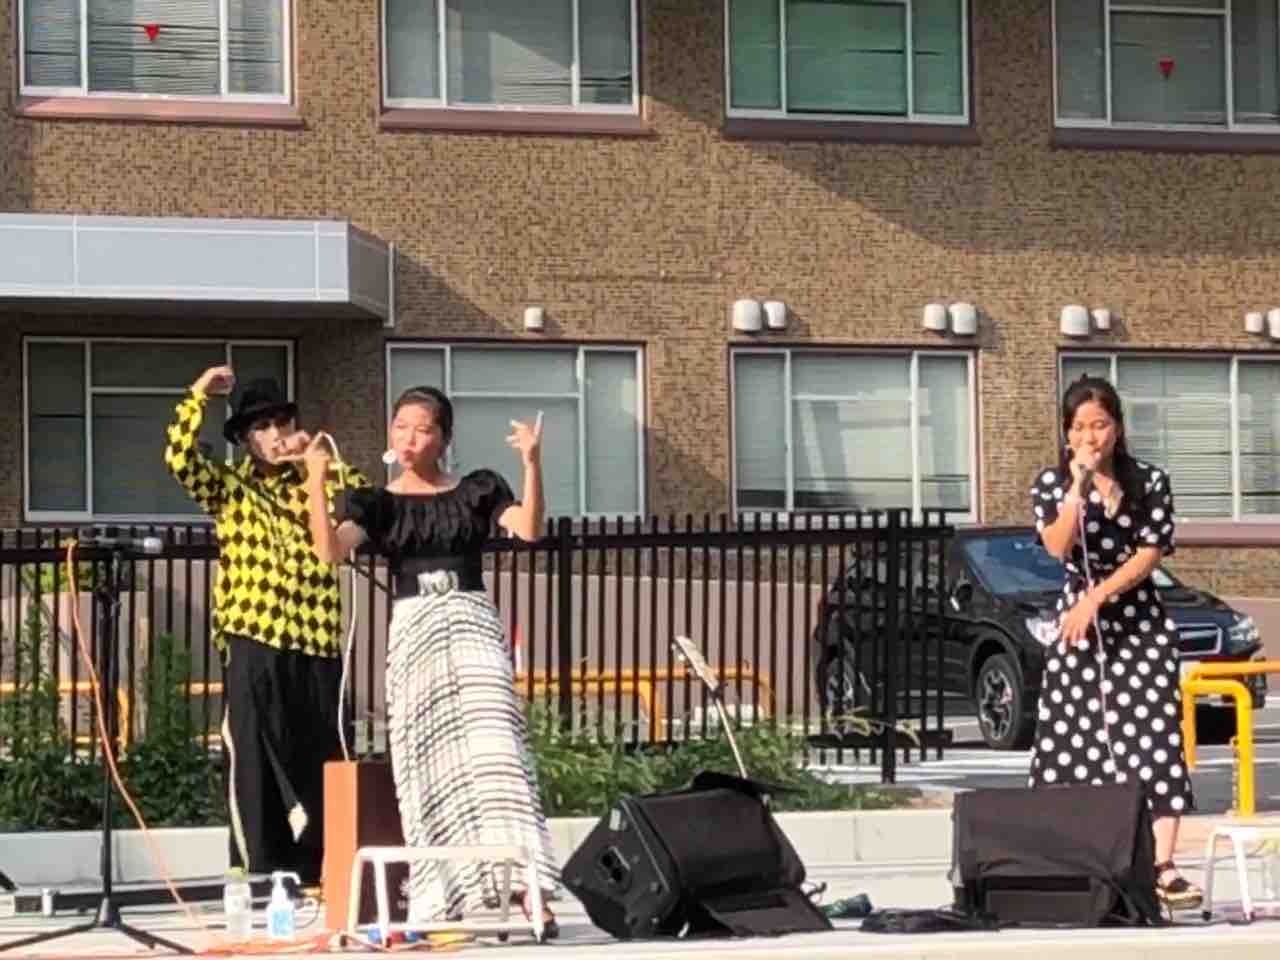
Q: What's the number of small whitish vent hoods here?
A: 9